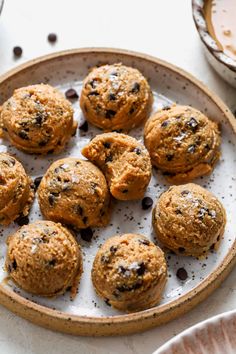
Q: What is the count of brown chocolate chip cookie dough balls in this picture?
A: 9